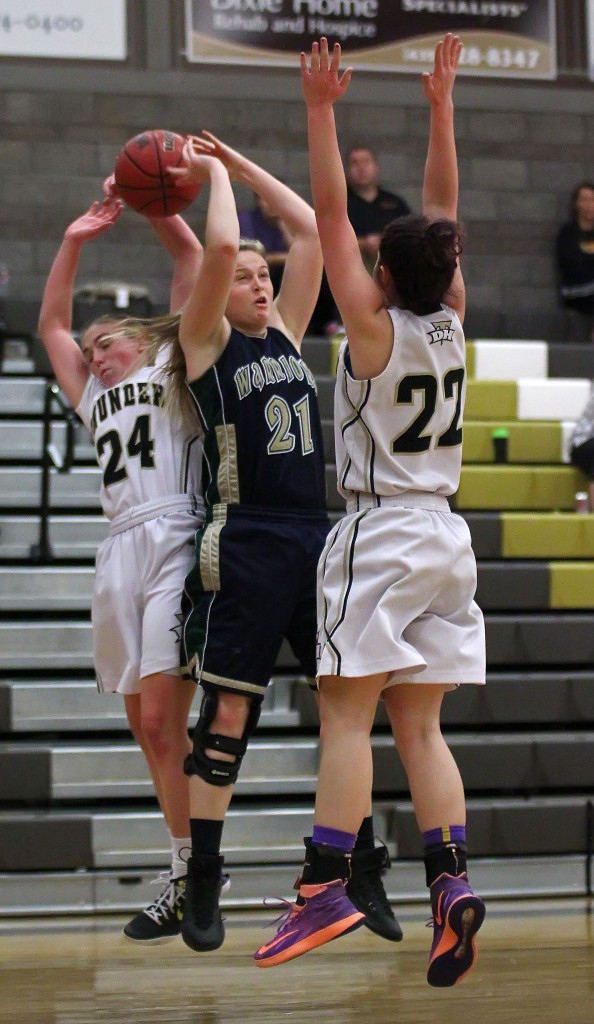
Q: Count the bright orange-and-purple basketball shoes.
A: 2